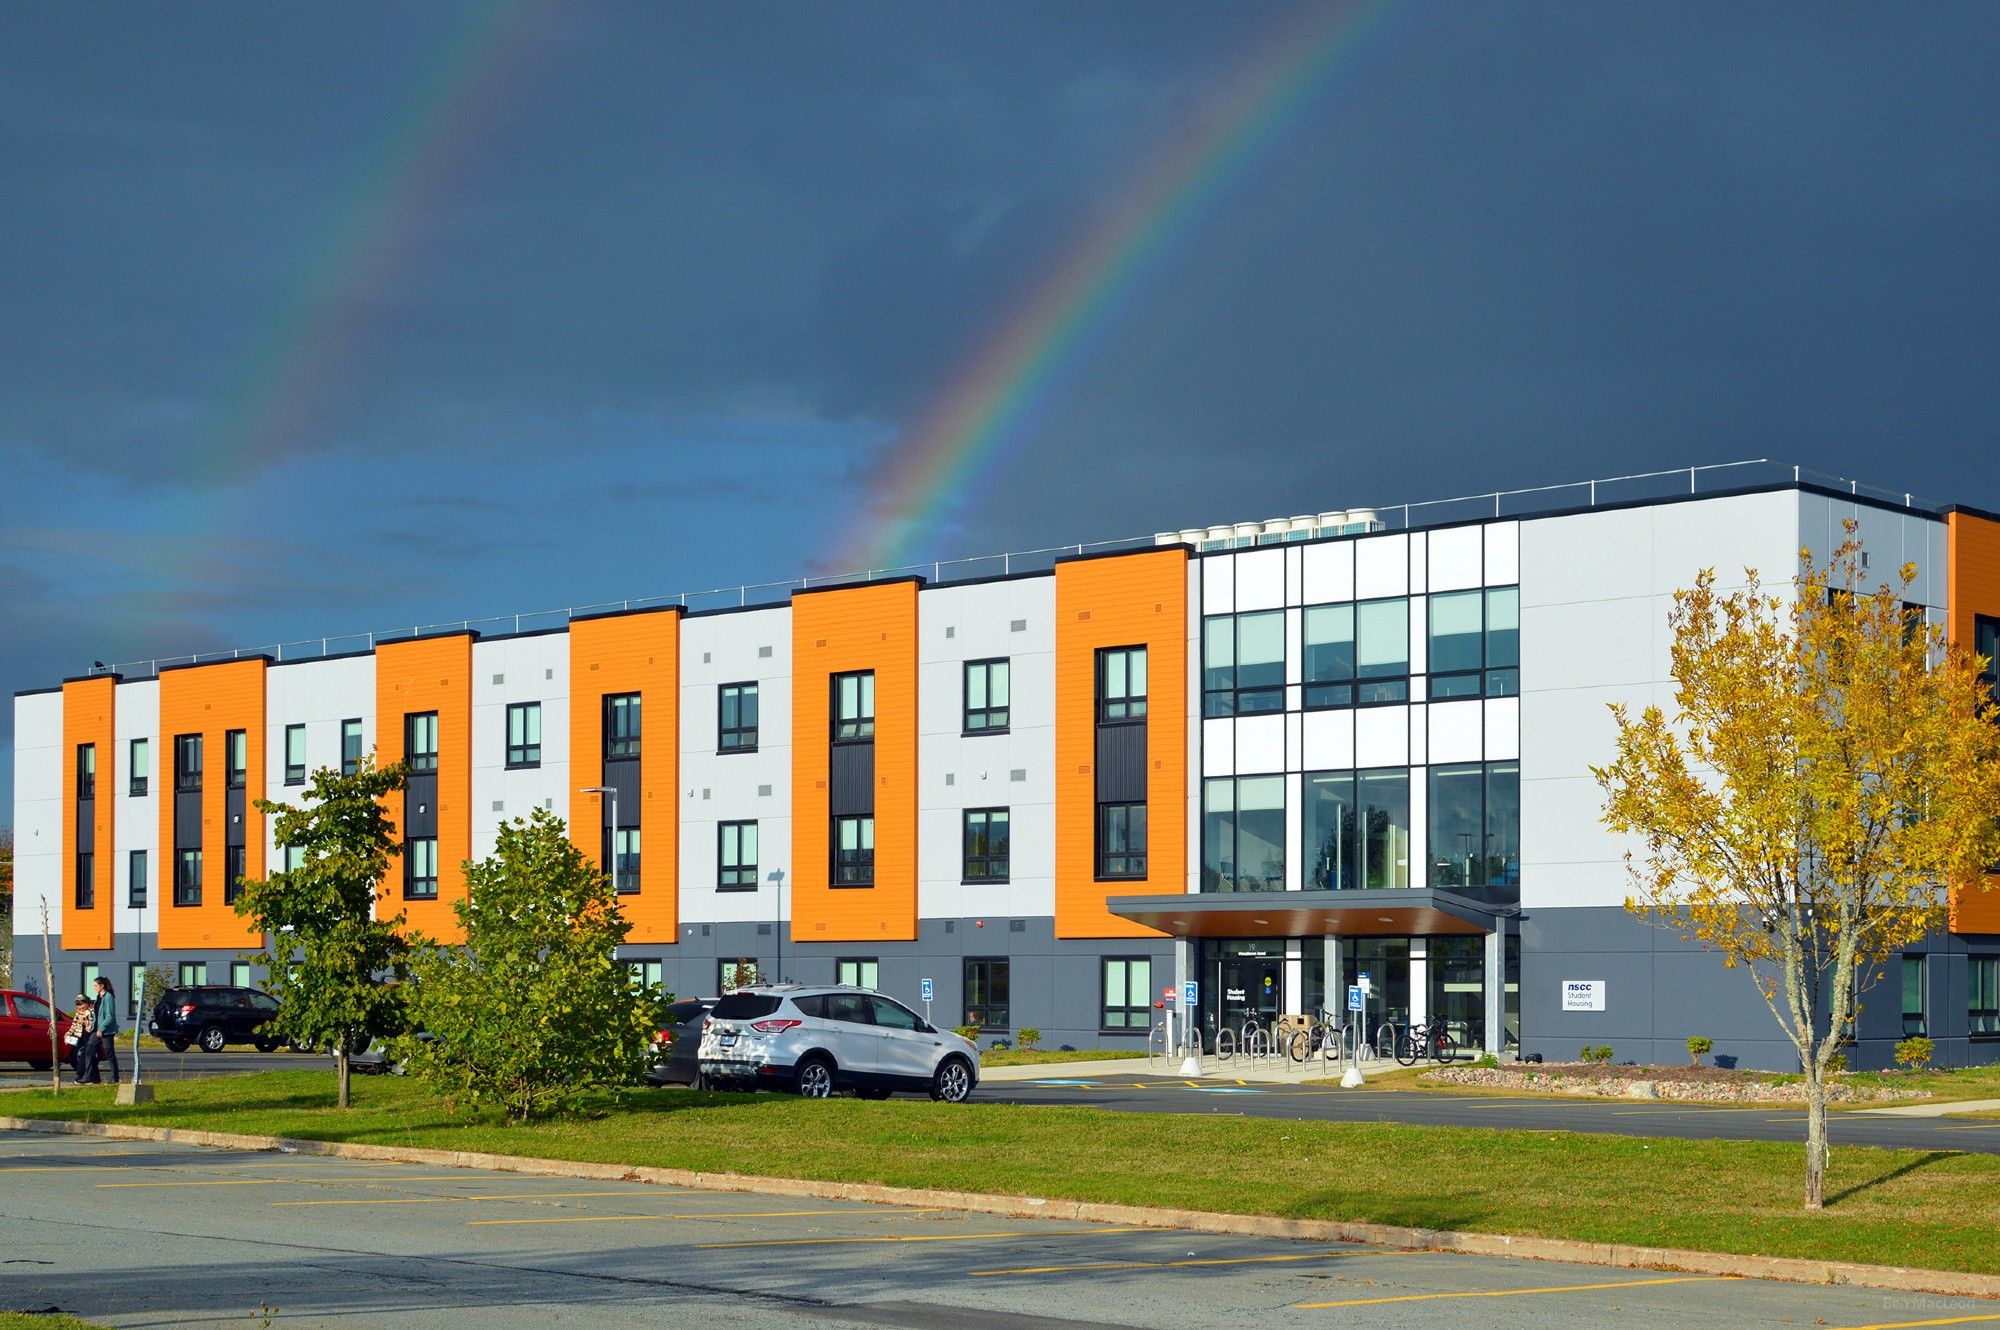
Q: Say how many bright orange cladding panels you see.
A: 7